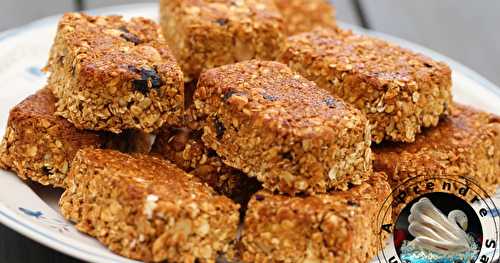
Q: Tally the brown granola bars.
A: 10